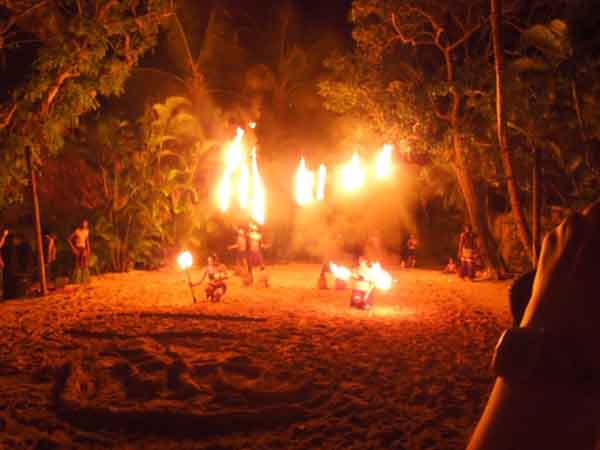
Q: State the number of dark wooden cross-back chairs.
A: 0